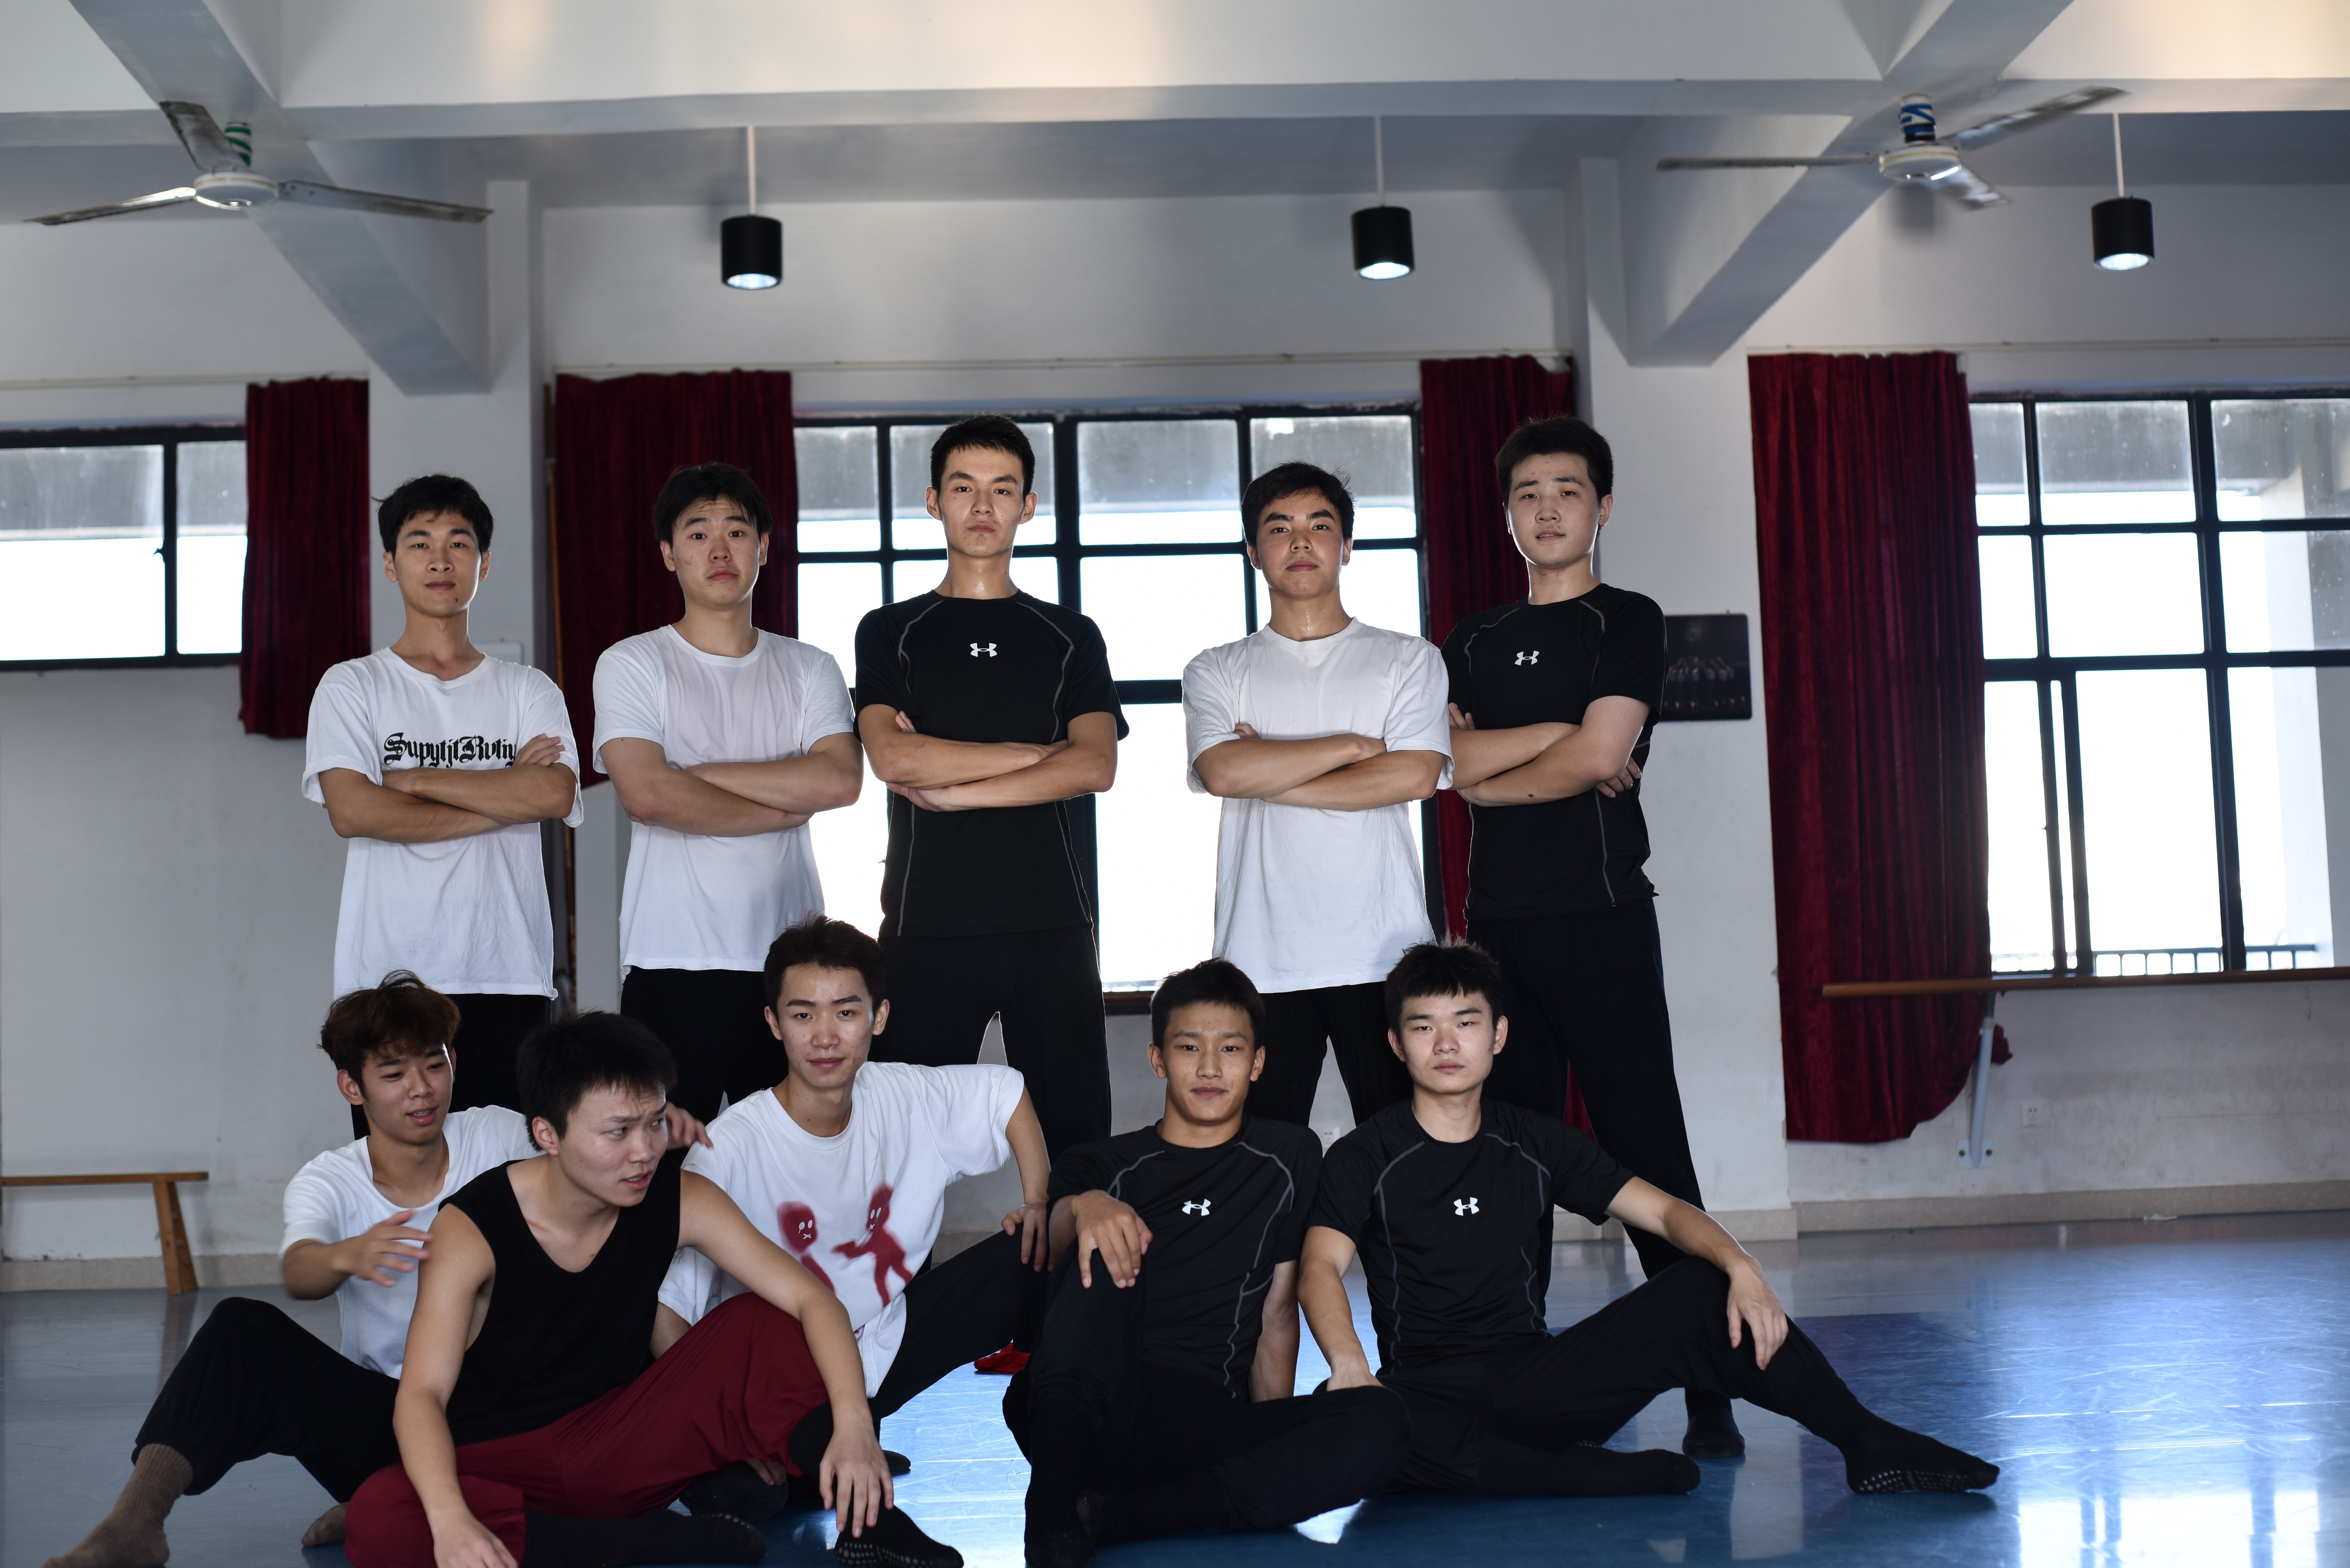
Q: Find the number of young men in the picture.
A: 10